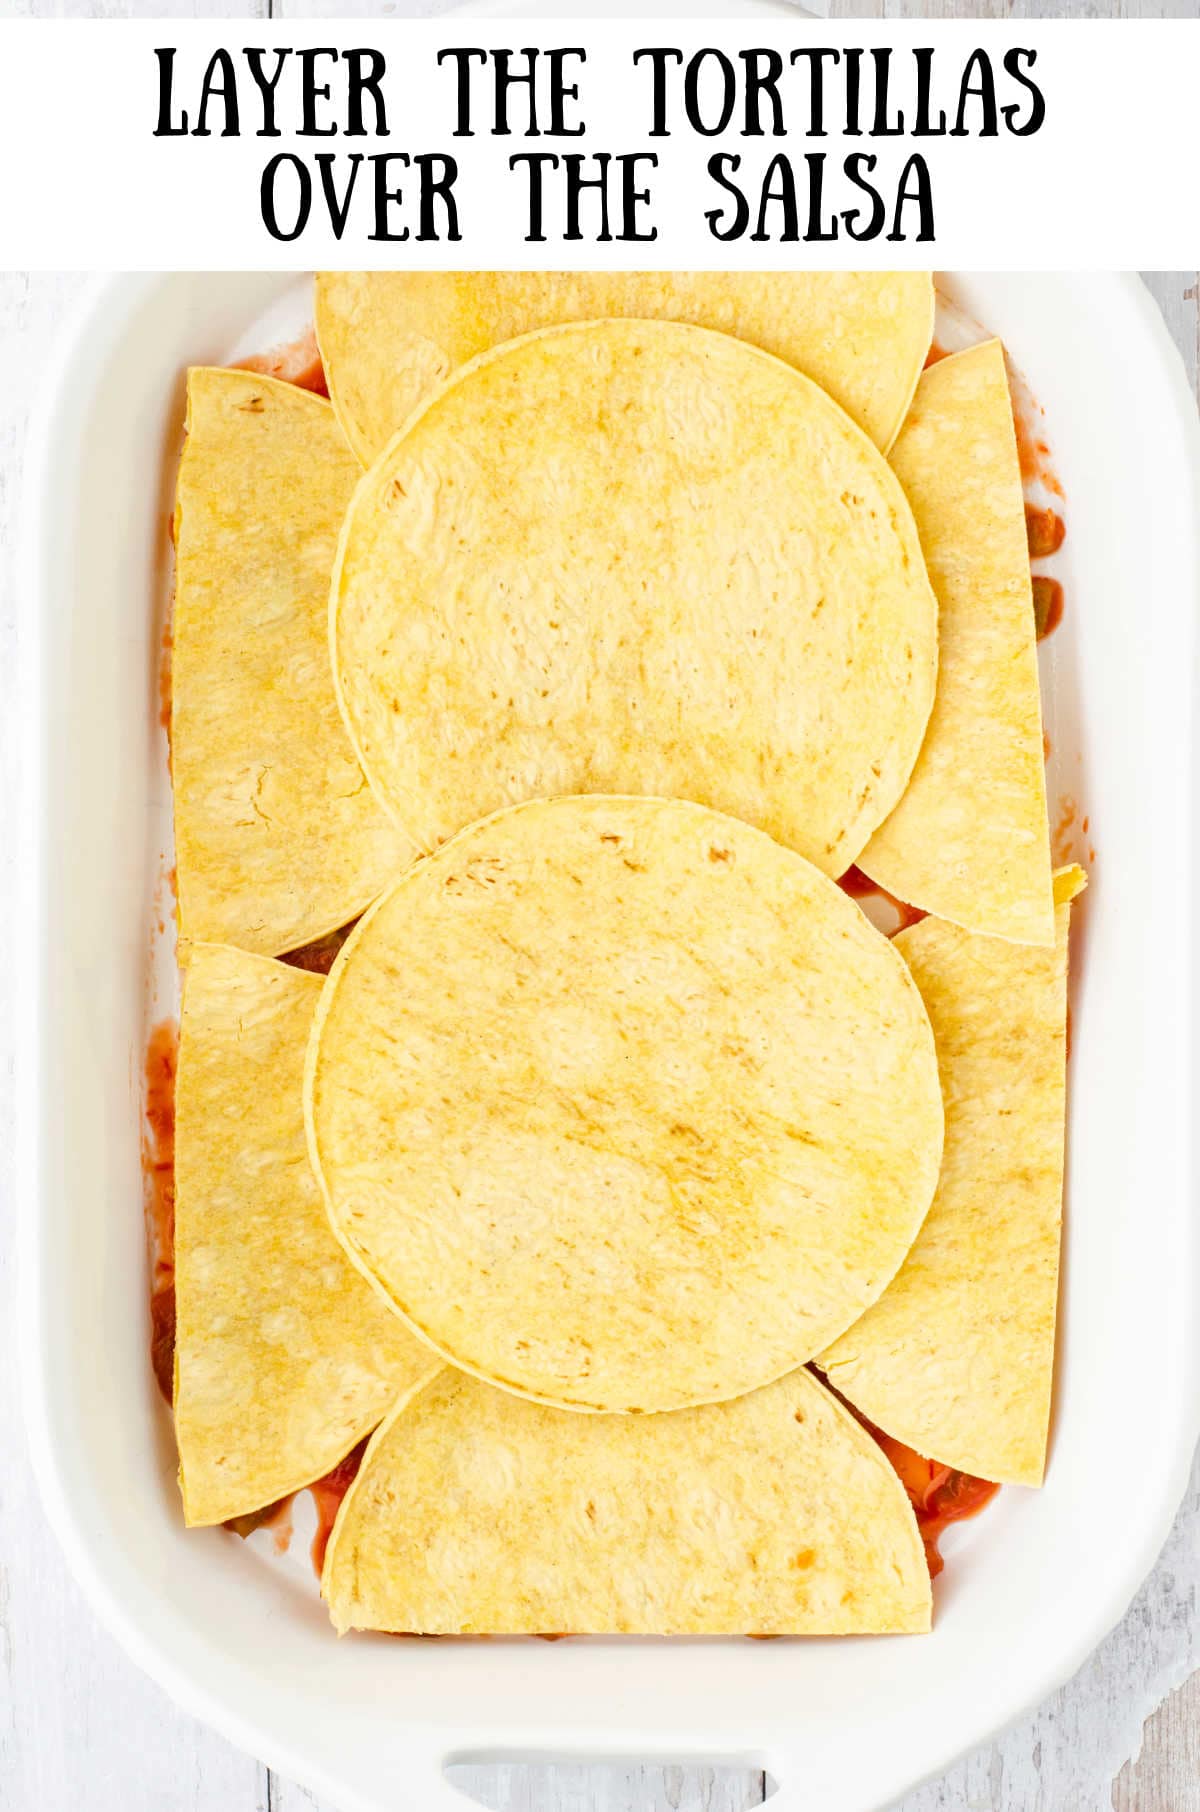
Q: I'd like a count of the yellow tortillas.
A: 8